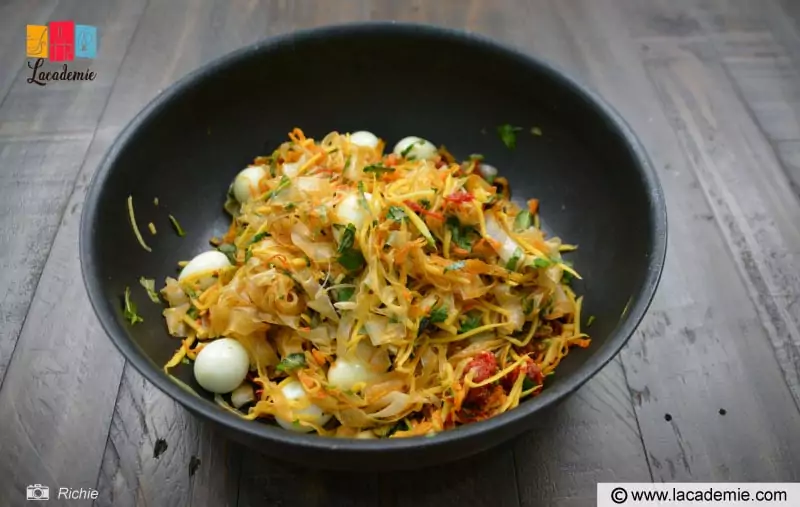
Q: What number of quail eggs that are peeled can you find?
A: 8